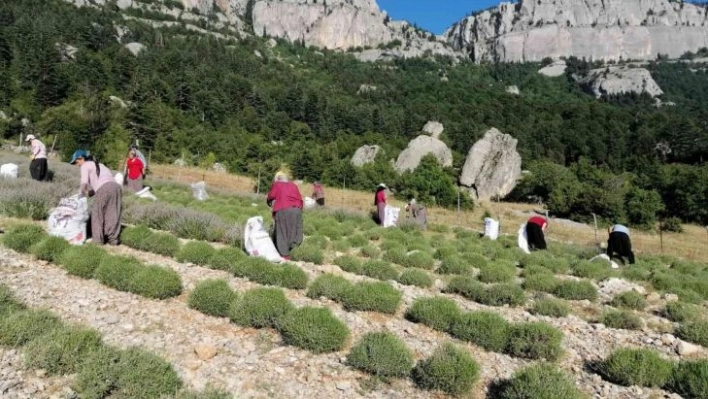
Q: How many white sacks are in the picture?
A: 11